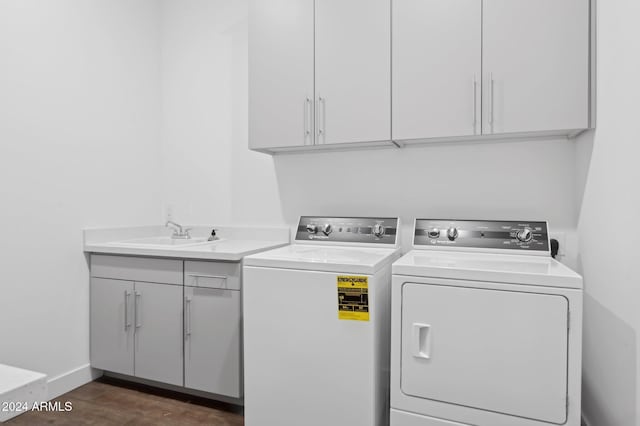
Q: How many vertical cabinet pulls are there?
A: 7